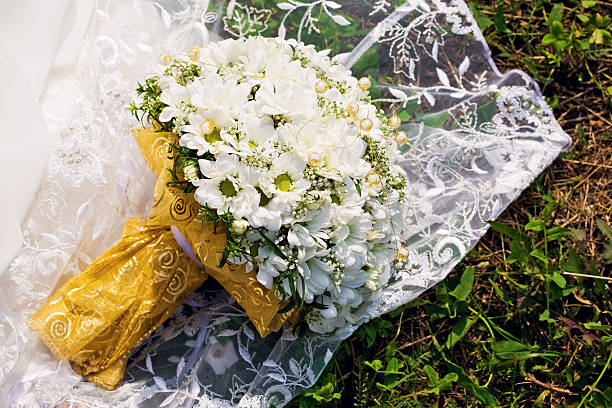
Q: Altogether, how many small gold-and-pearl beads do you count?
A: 12